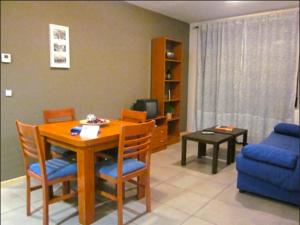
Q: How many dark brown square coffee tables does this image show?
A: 2